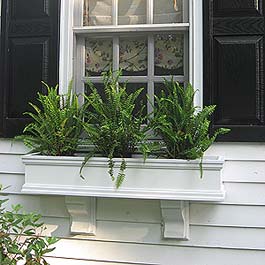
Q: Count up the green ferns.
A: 3